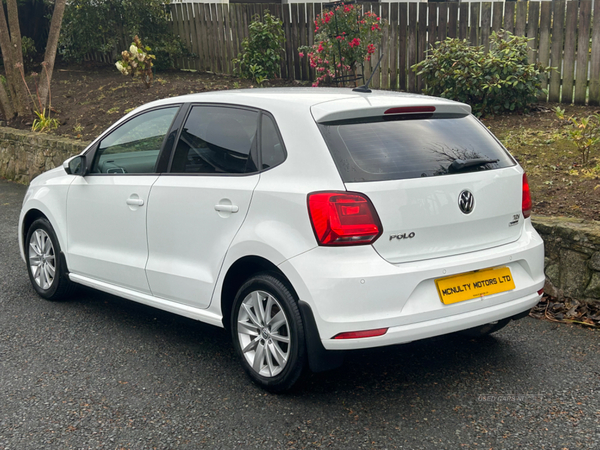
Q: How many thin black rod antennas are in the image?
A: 1